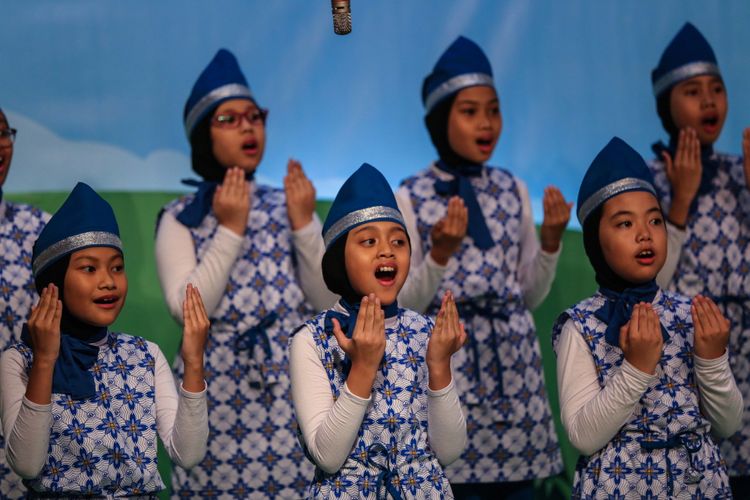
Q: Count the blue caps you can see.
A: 6